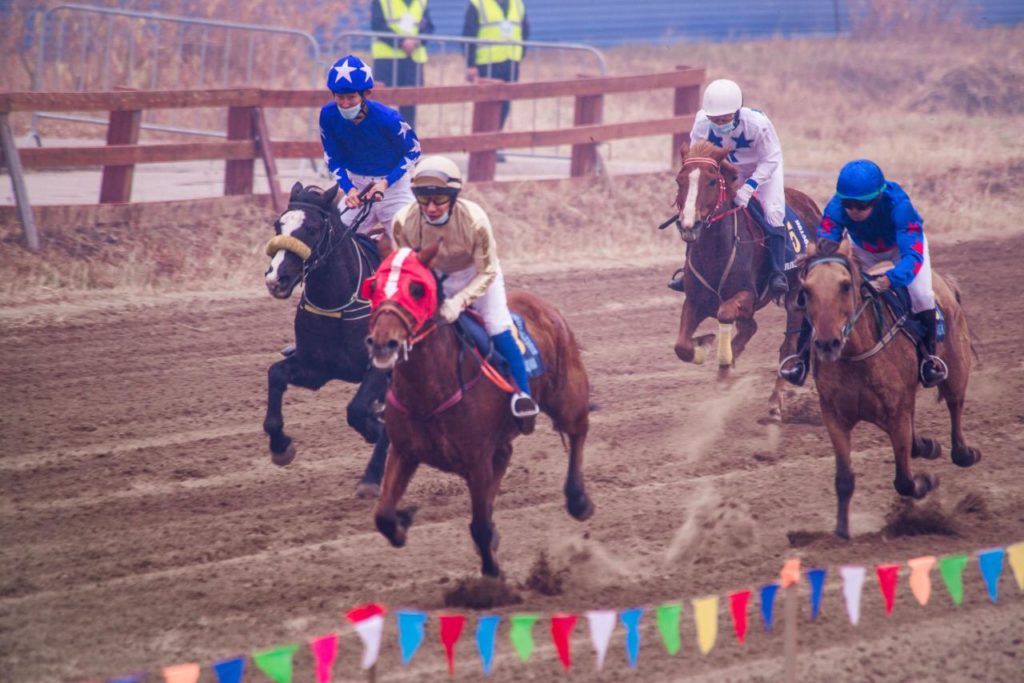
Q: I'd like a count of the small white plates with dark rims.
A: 0